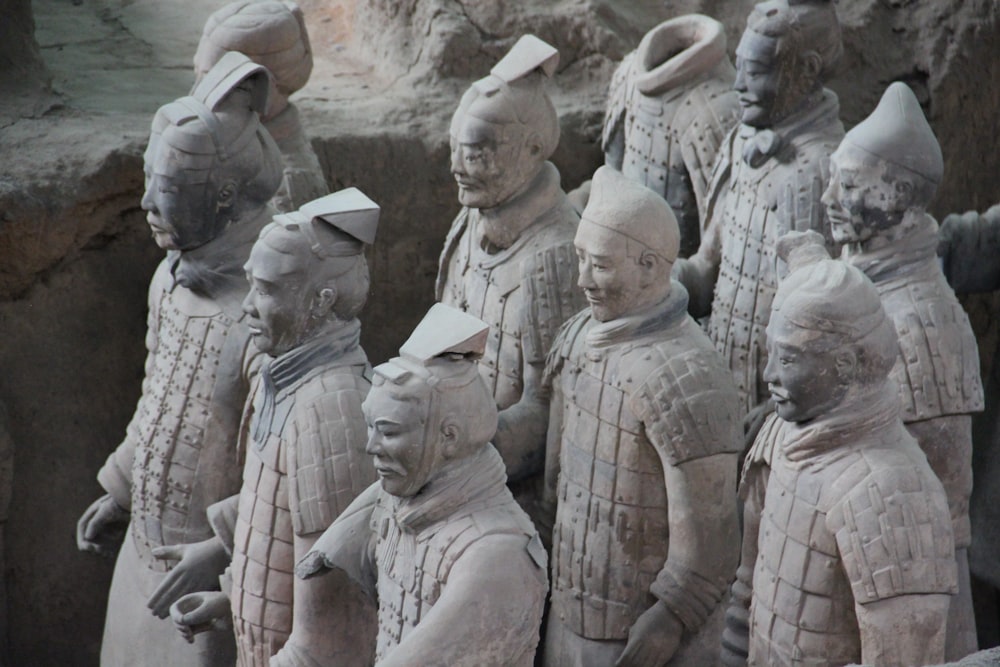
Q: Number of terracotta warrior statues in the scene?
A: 10